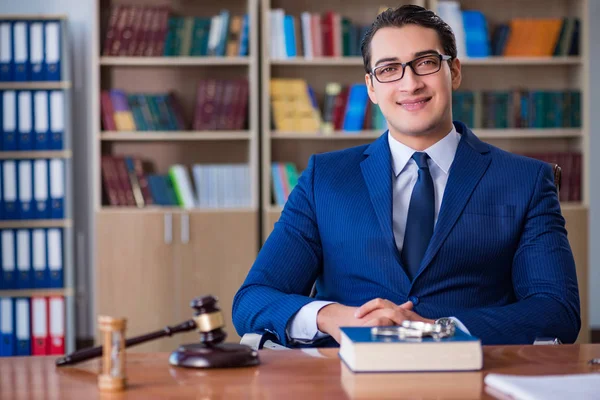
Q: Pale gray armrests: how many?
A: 2